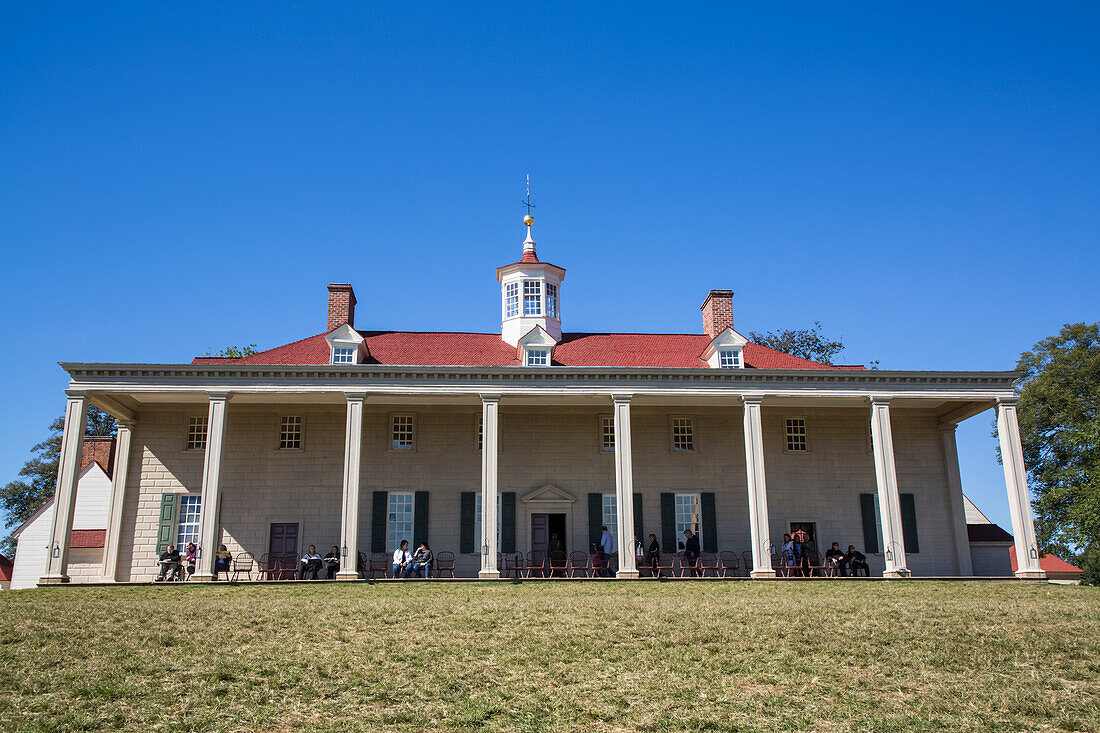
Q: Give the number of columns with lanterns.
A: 8